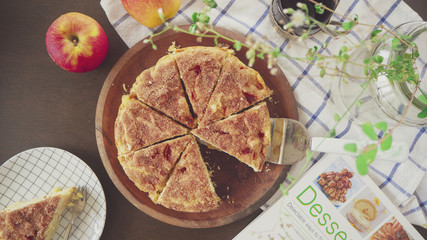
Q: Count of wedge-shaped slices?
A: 8